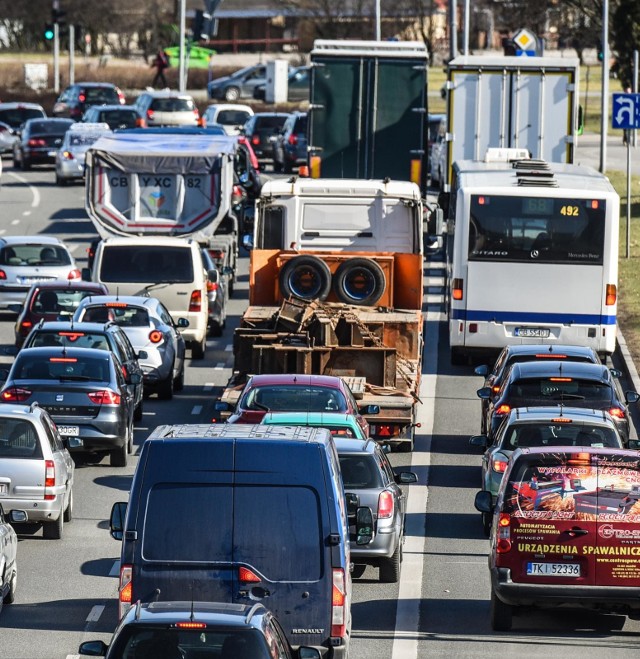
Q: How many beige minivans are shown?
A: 1